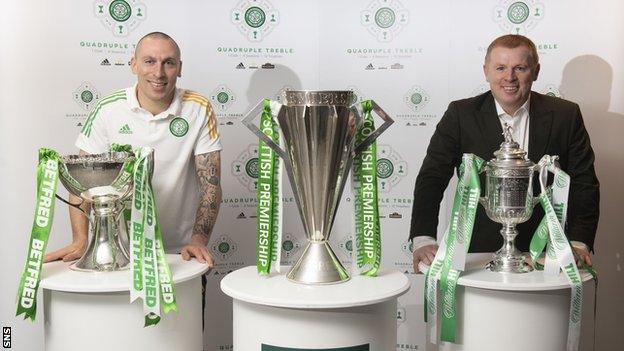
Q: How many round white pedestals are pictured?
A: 3